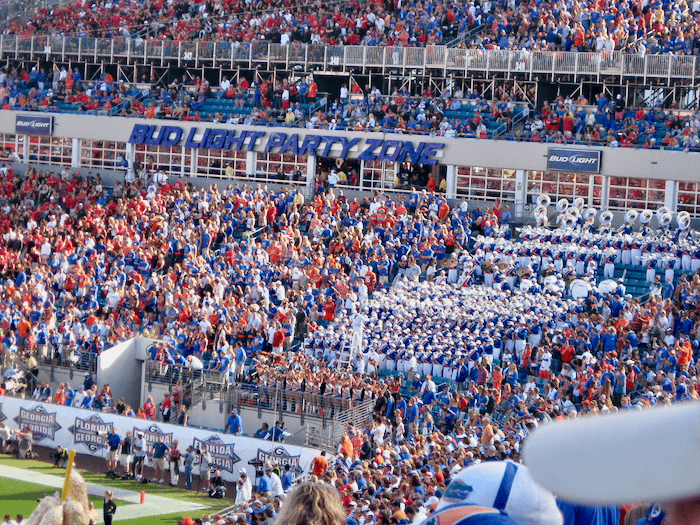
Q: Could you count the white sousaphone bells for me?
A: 14